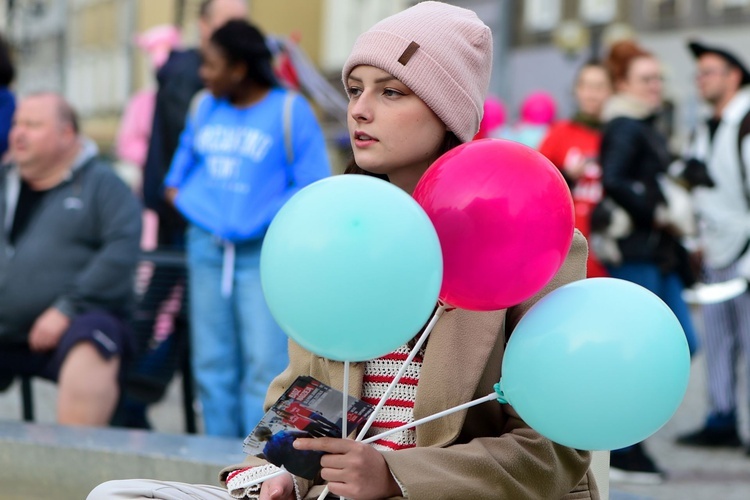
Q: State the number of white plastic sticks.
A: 3